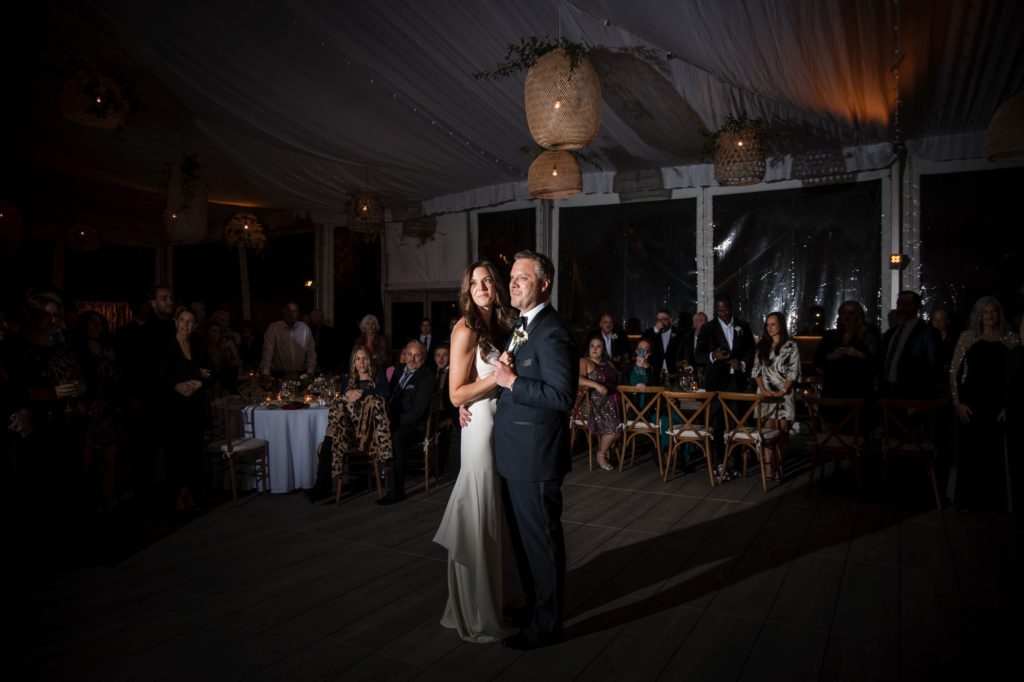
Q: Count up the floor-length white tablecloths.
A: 1